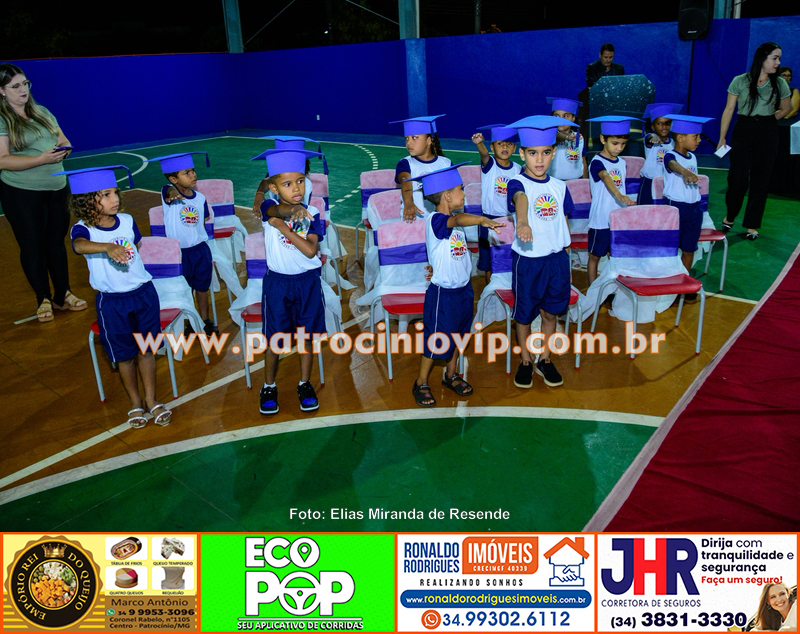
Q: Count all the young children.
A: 12